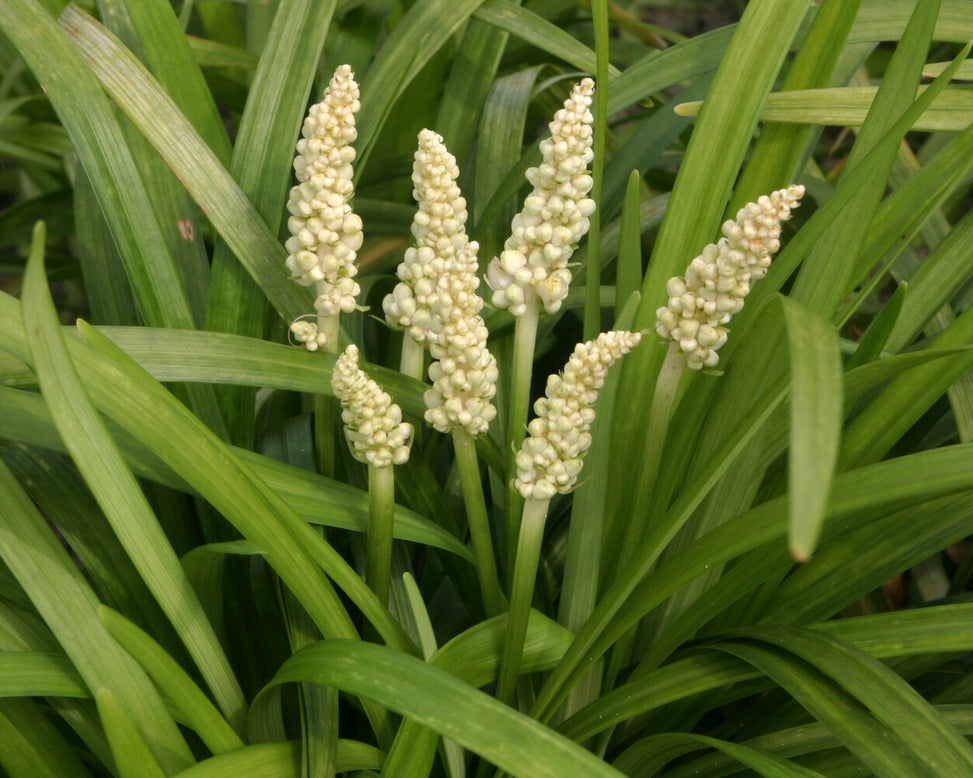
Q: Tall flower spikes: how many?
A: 7